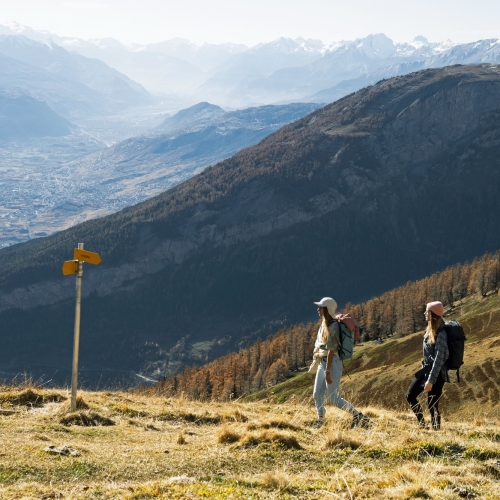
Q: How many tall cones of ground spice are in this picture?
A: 0